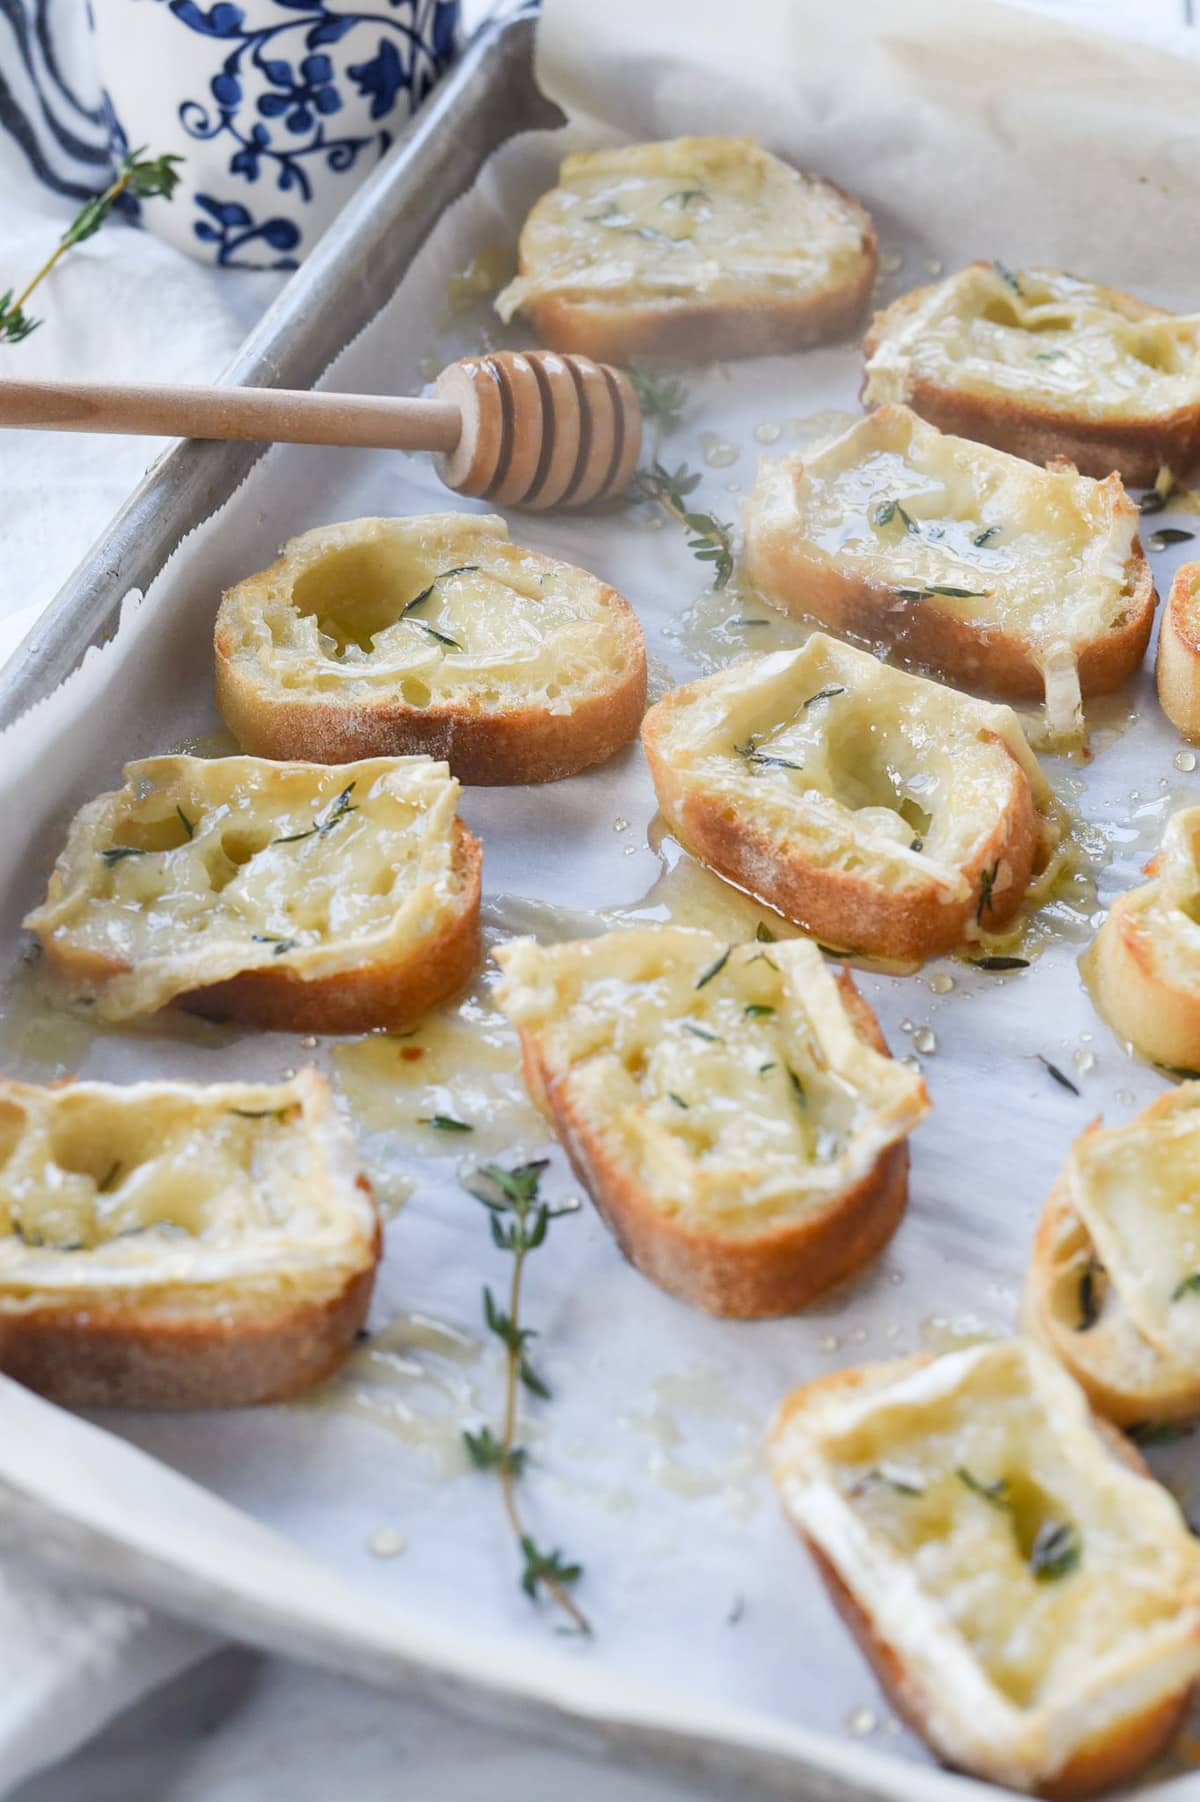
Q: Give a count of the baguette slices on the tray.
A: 12